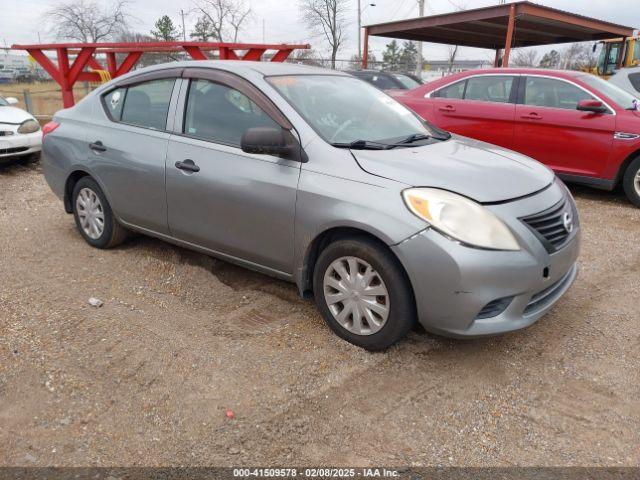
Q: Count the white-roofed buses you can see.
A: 0